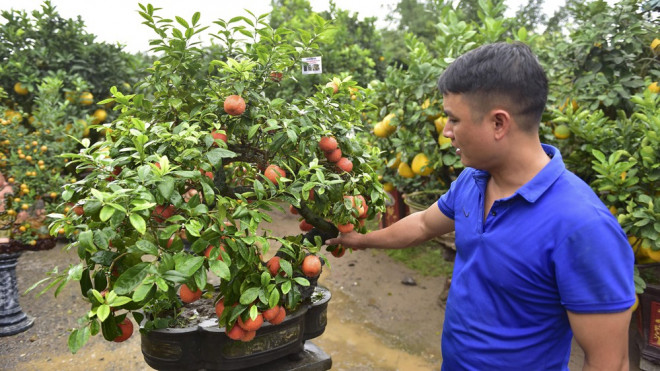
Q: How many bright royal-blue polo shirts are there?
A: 1